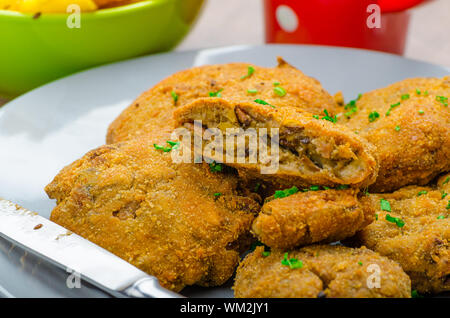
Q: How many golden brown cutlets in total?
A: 7